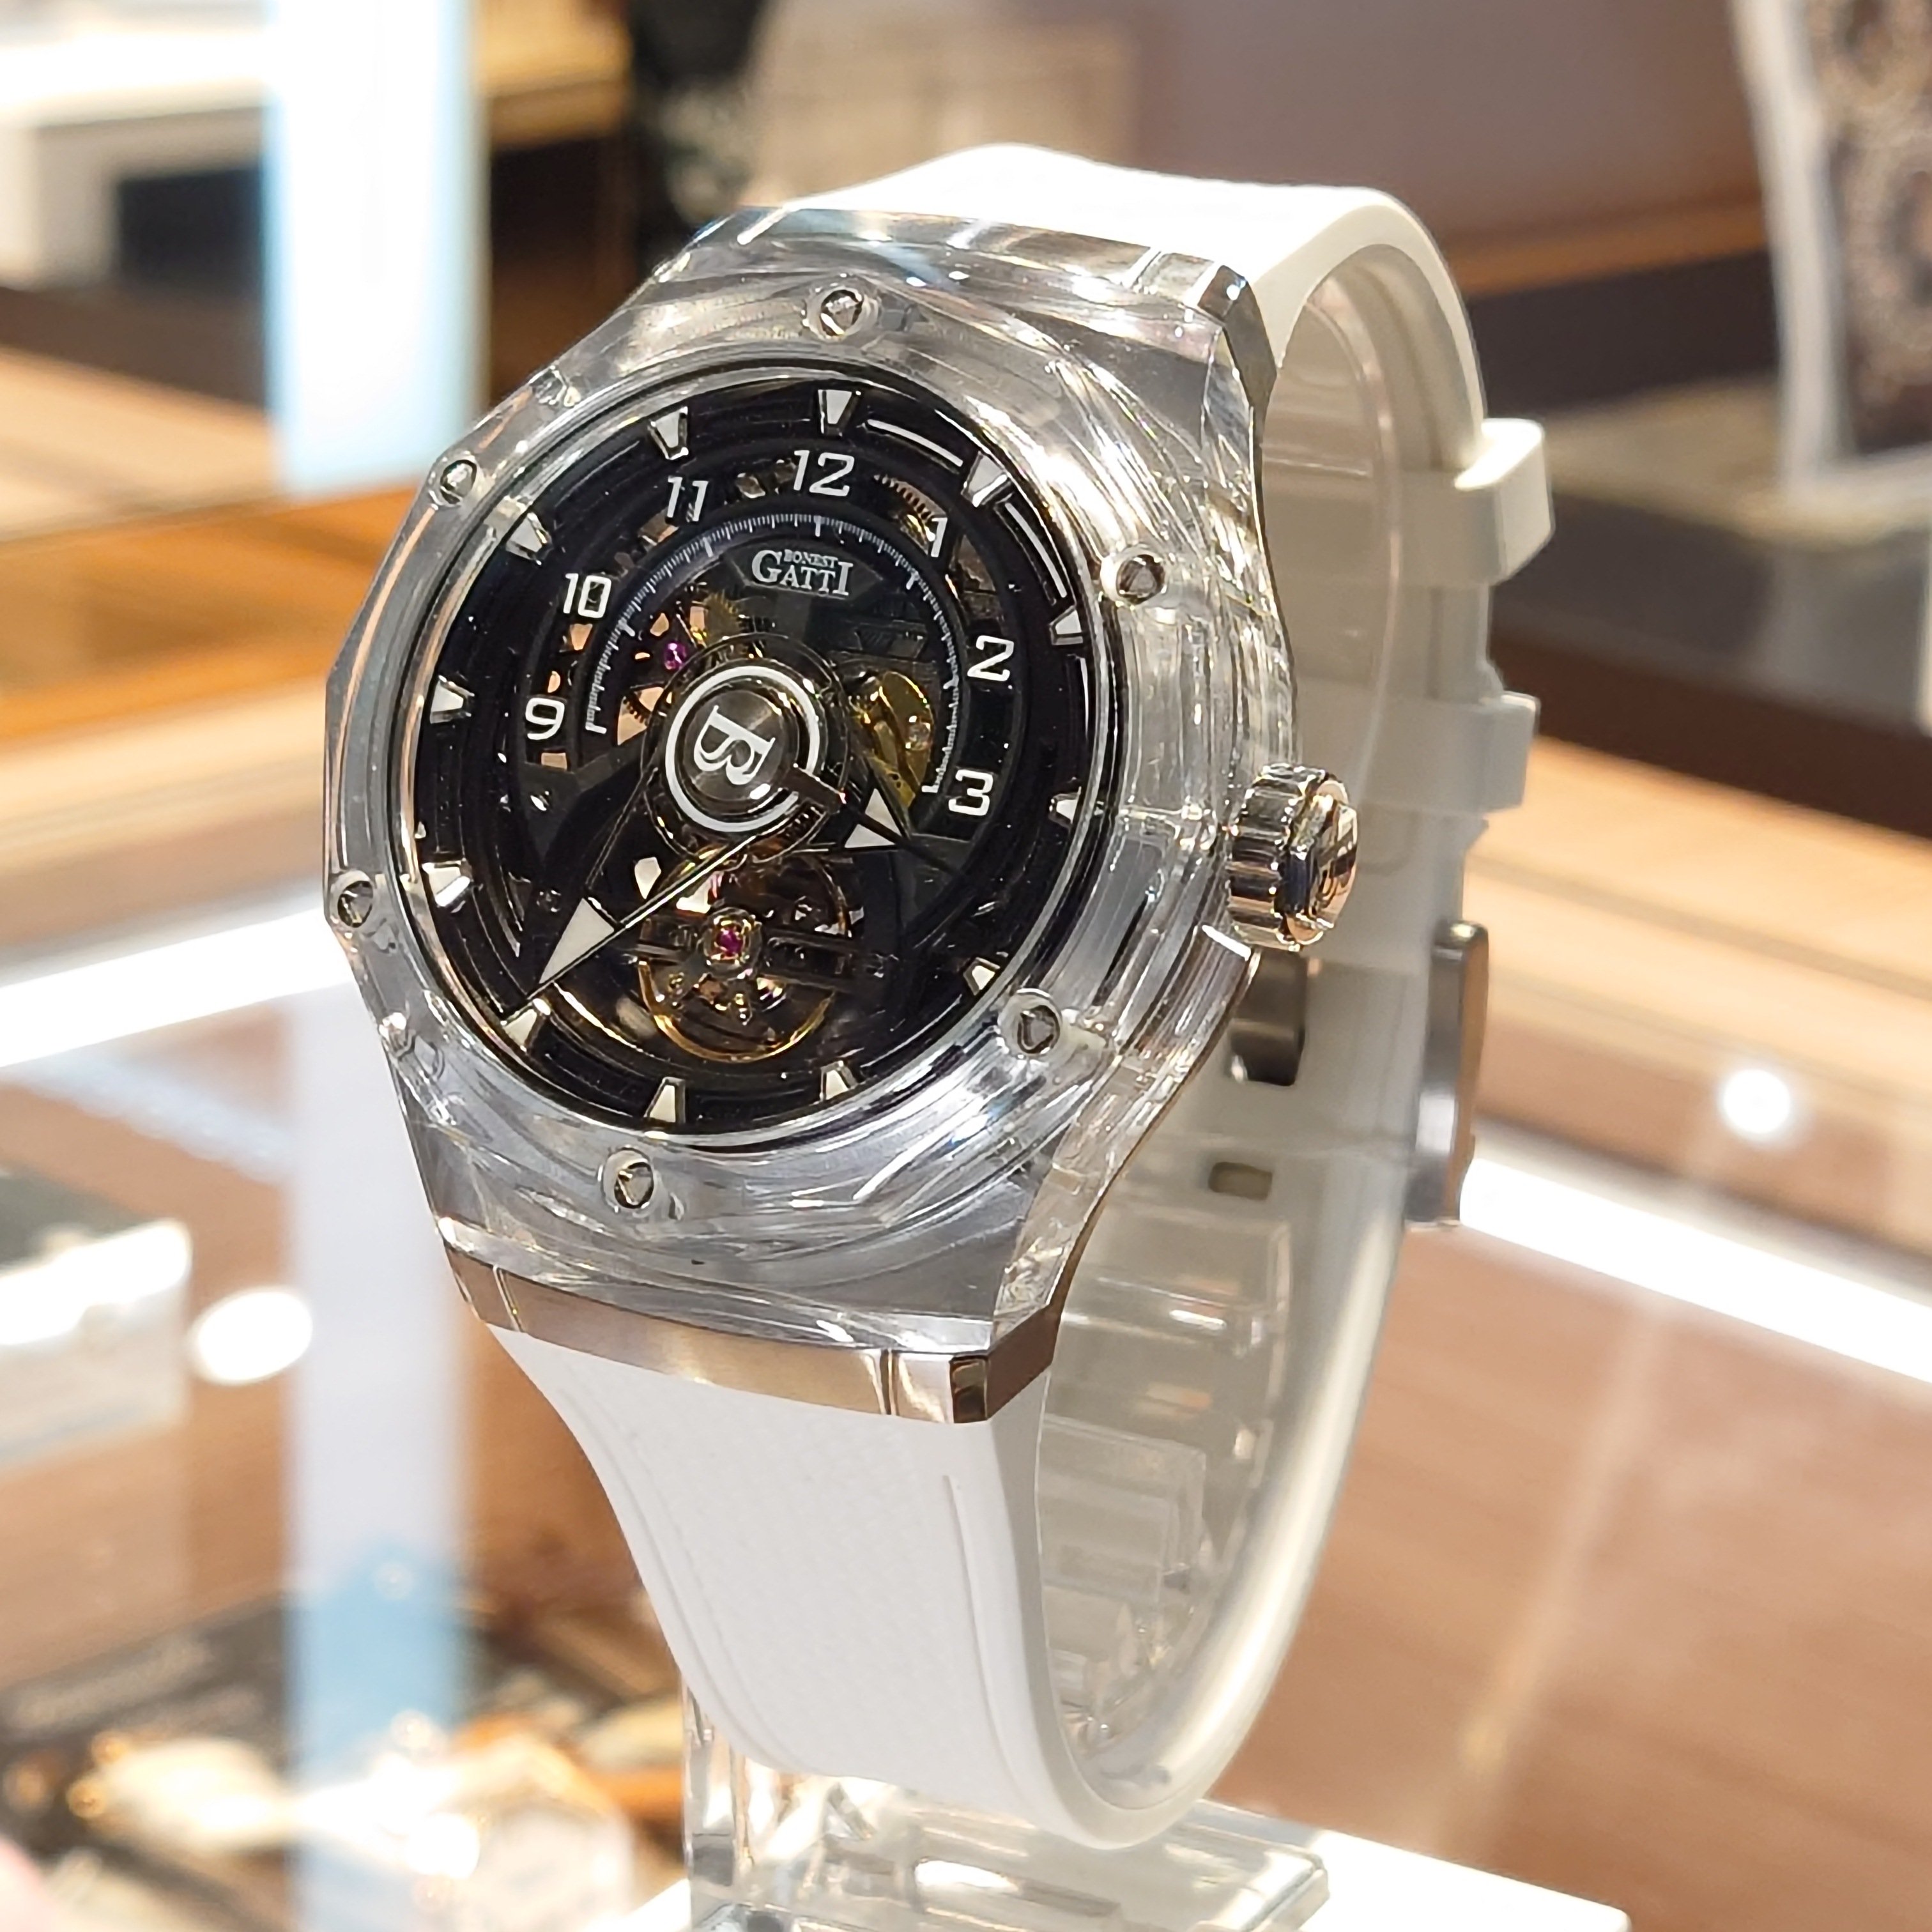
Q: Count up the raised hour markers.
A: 12